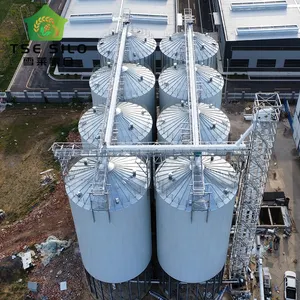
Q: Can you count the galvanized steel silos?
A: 8